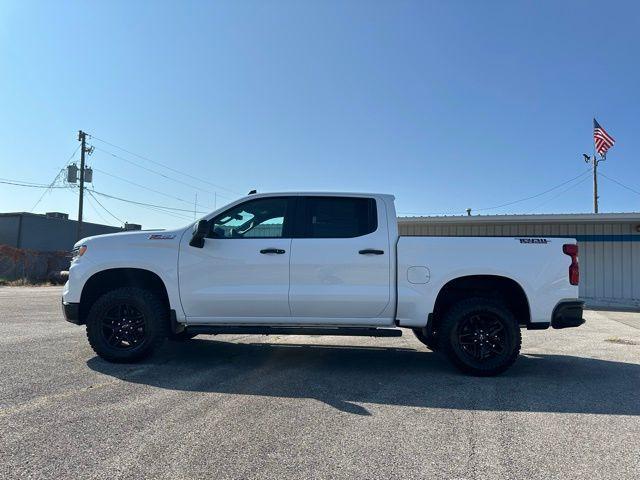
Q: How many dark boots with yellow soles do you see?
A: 0